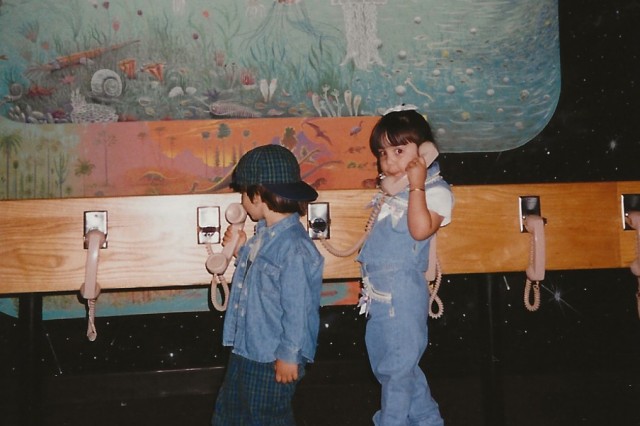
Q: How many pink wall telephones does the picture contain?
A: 6